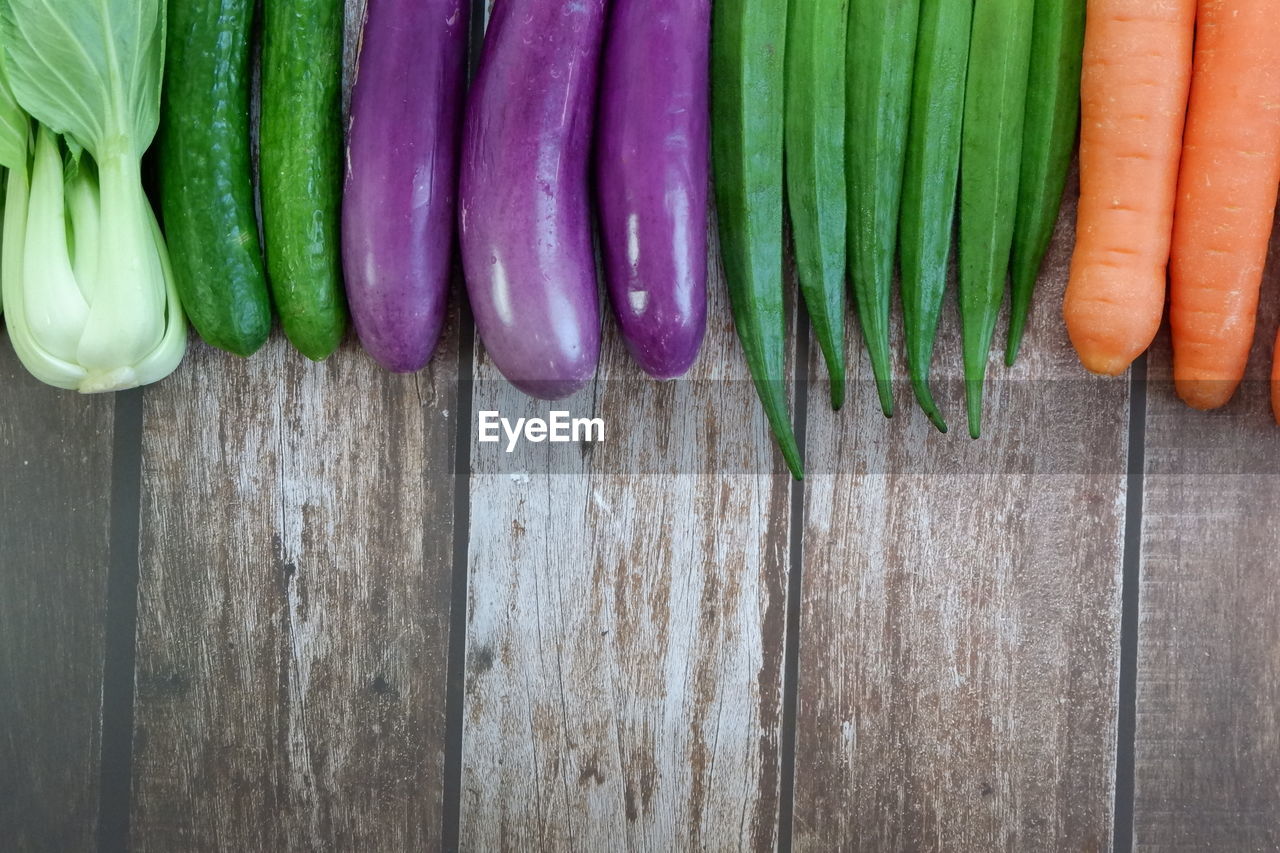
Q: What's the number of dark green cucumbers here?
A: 2